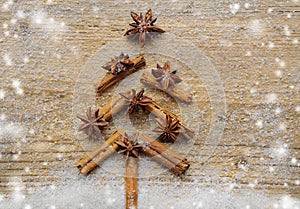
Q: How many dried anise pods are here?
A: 7